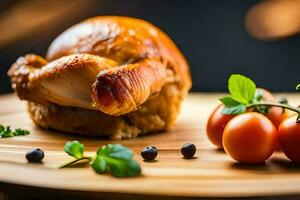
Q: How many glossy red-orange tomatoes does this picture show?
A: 4